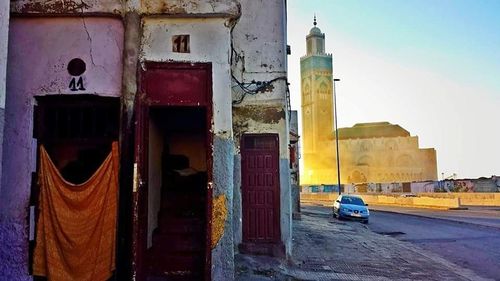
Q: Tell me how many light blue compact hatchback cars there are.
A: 1